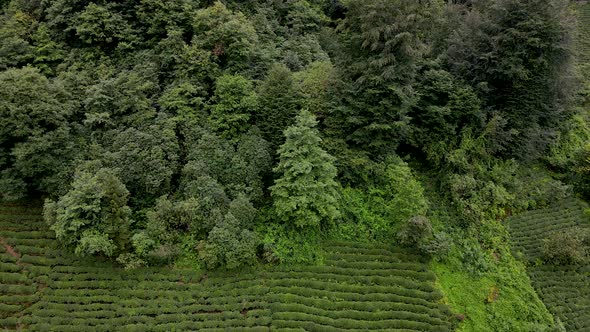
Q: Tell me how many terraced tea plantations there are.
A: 2